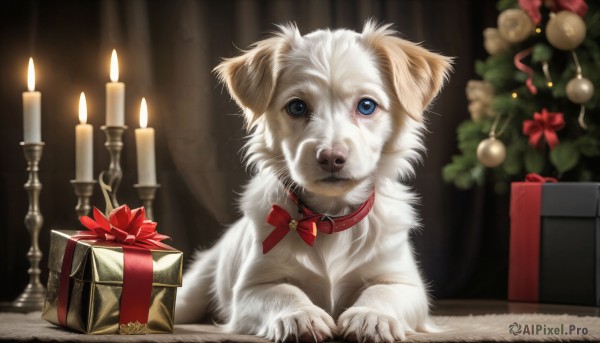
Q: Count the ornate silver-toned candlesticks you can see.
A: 4